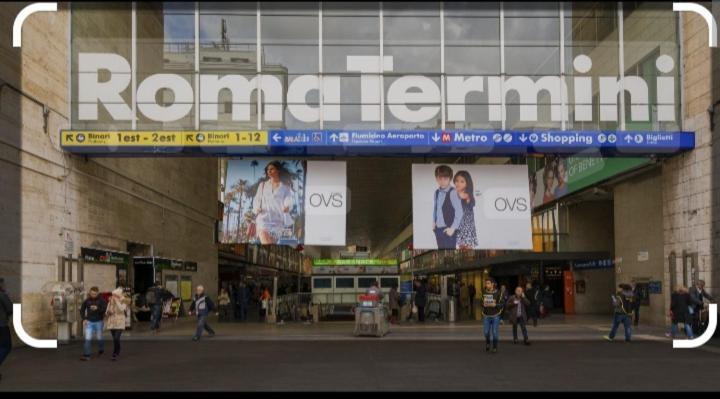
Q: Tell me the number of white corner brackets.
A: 4